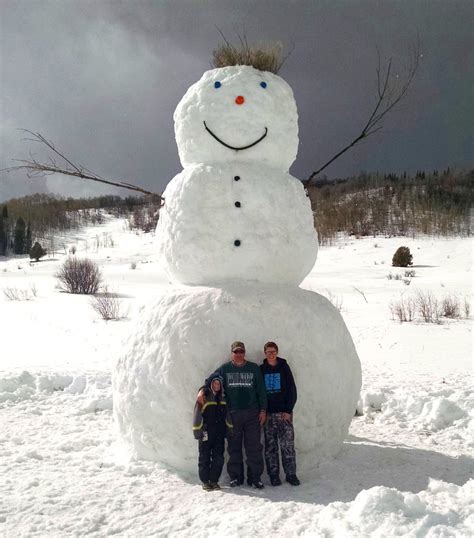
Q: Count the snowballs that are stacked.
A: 3